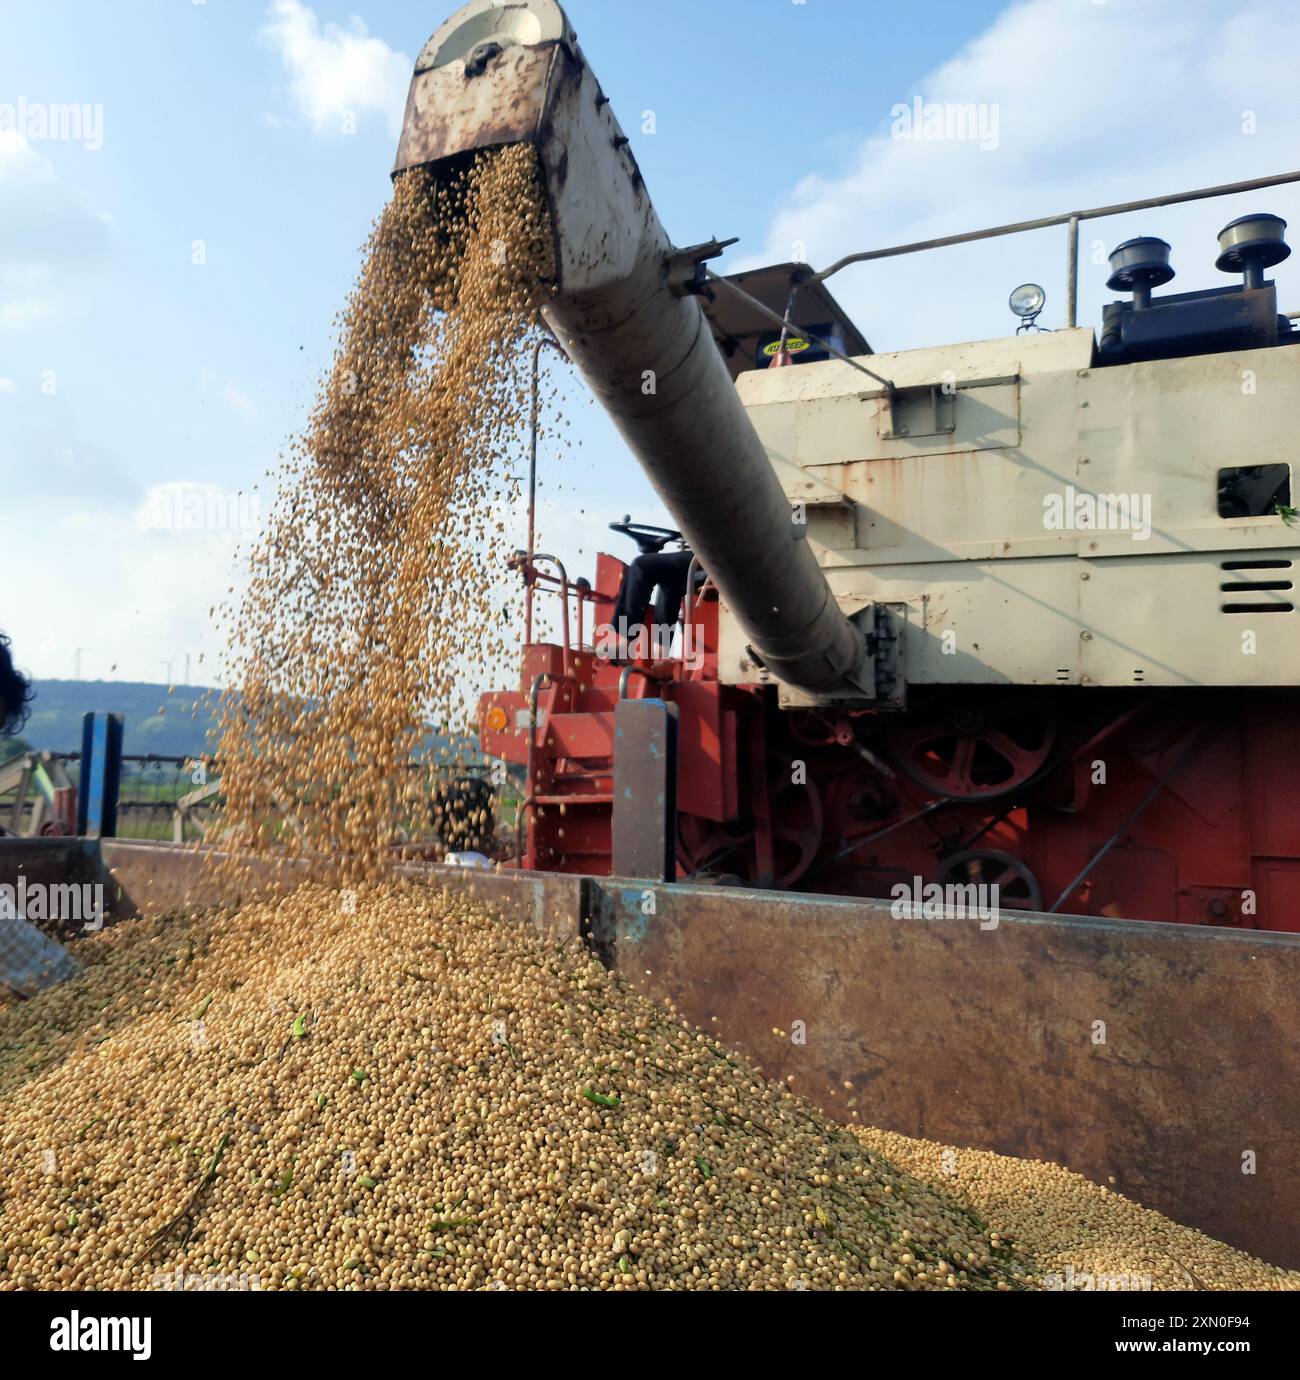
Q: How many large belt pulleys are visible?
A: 3